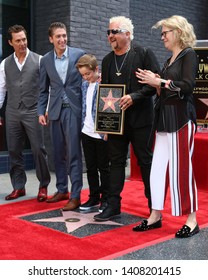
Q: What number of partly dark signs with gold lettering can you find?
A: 2